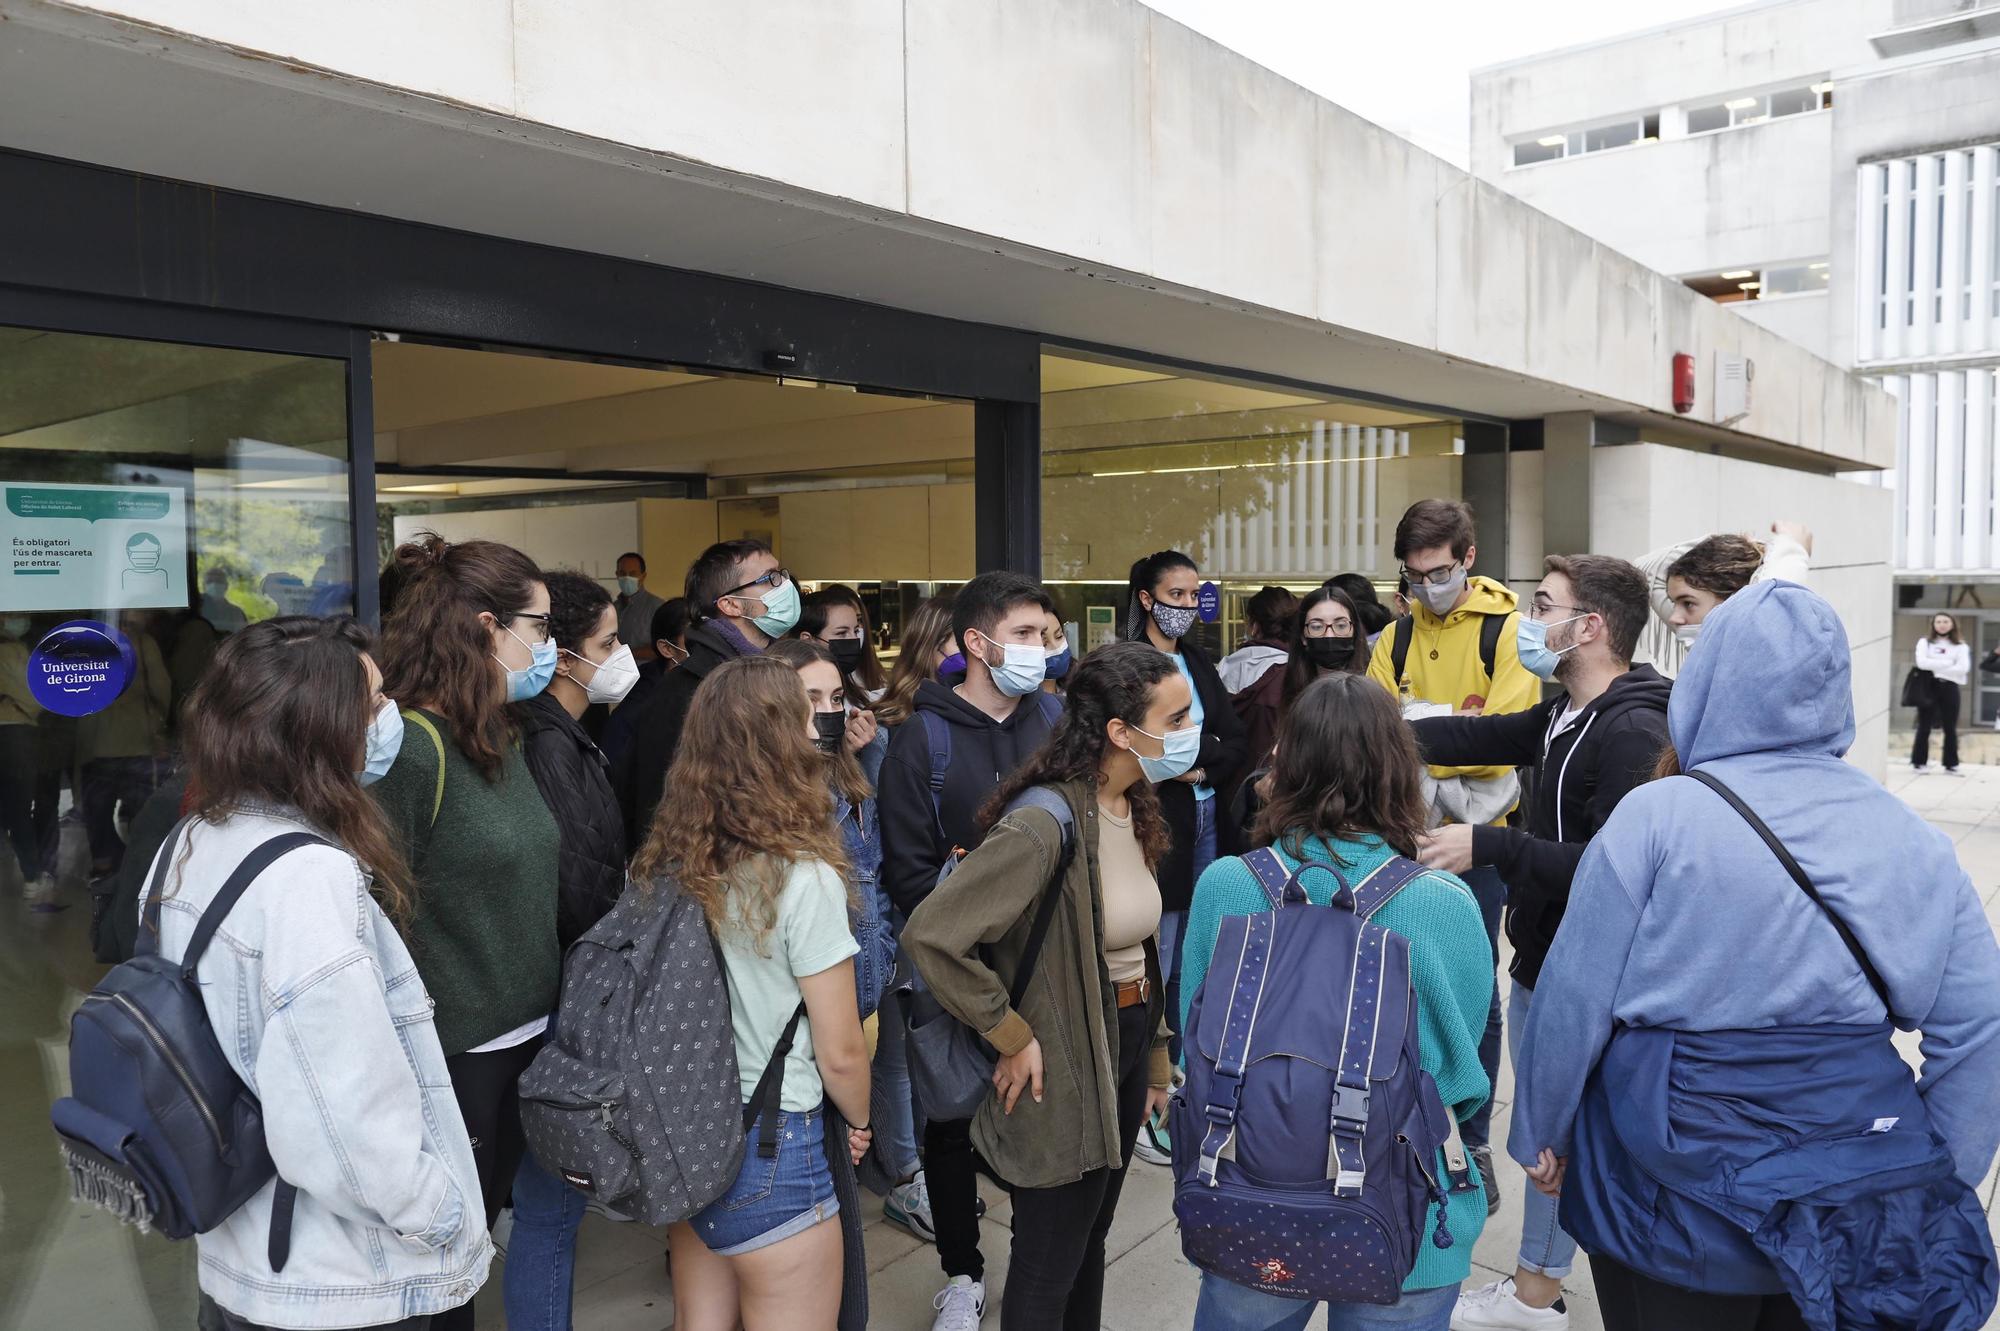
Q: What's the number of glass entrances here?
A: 1